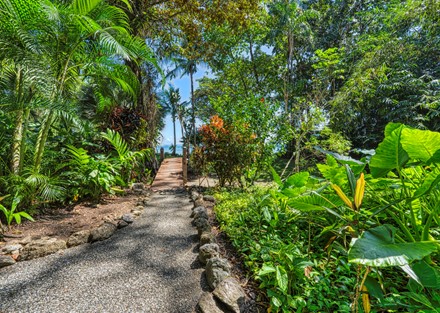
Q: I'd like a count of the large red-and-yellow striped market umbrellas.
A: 0